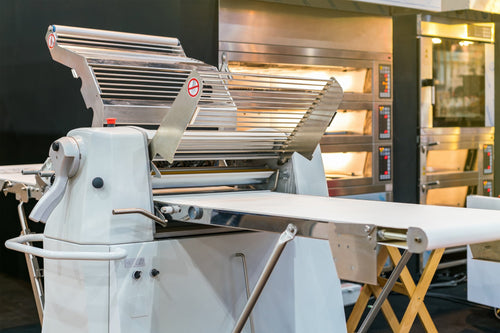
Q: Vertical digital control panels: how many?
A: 5